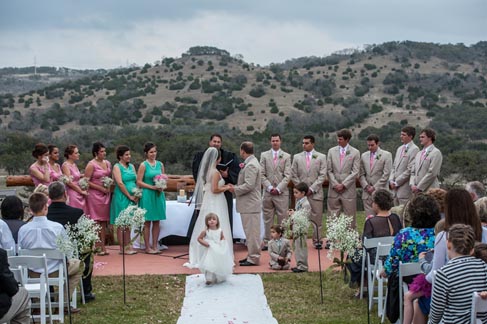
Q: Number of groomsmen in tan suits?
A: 6